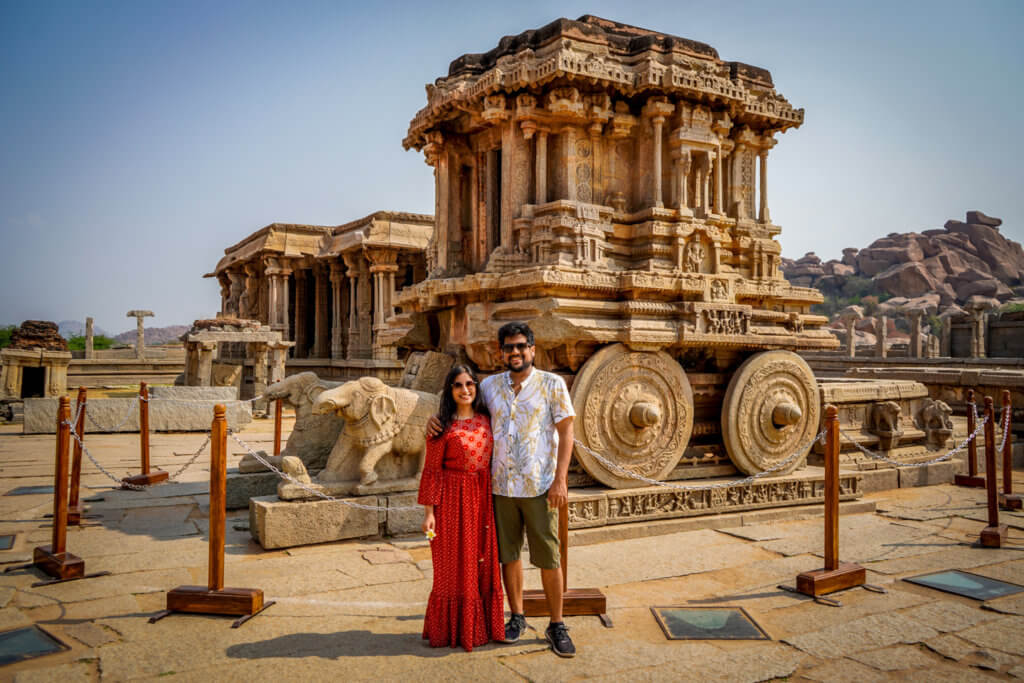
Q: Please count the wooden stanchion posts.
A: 10